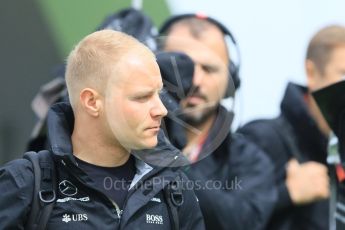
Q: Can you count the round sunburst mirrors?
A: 0